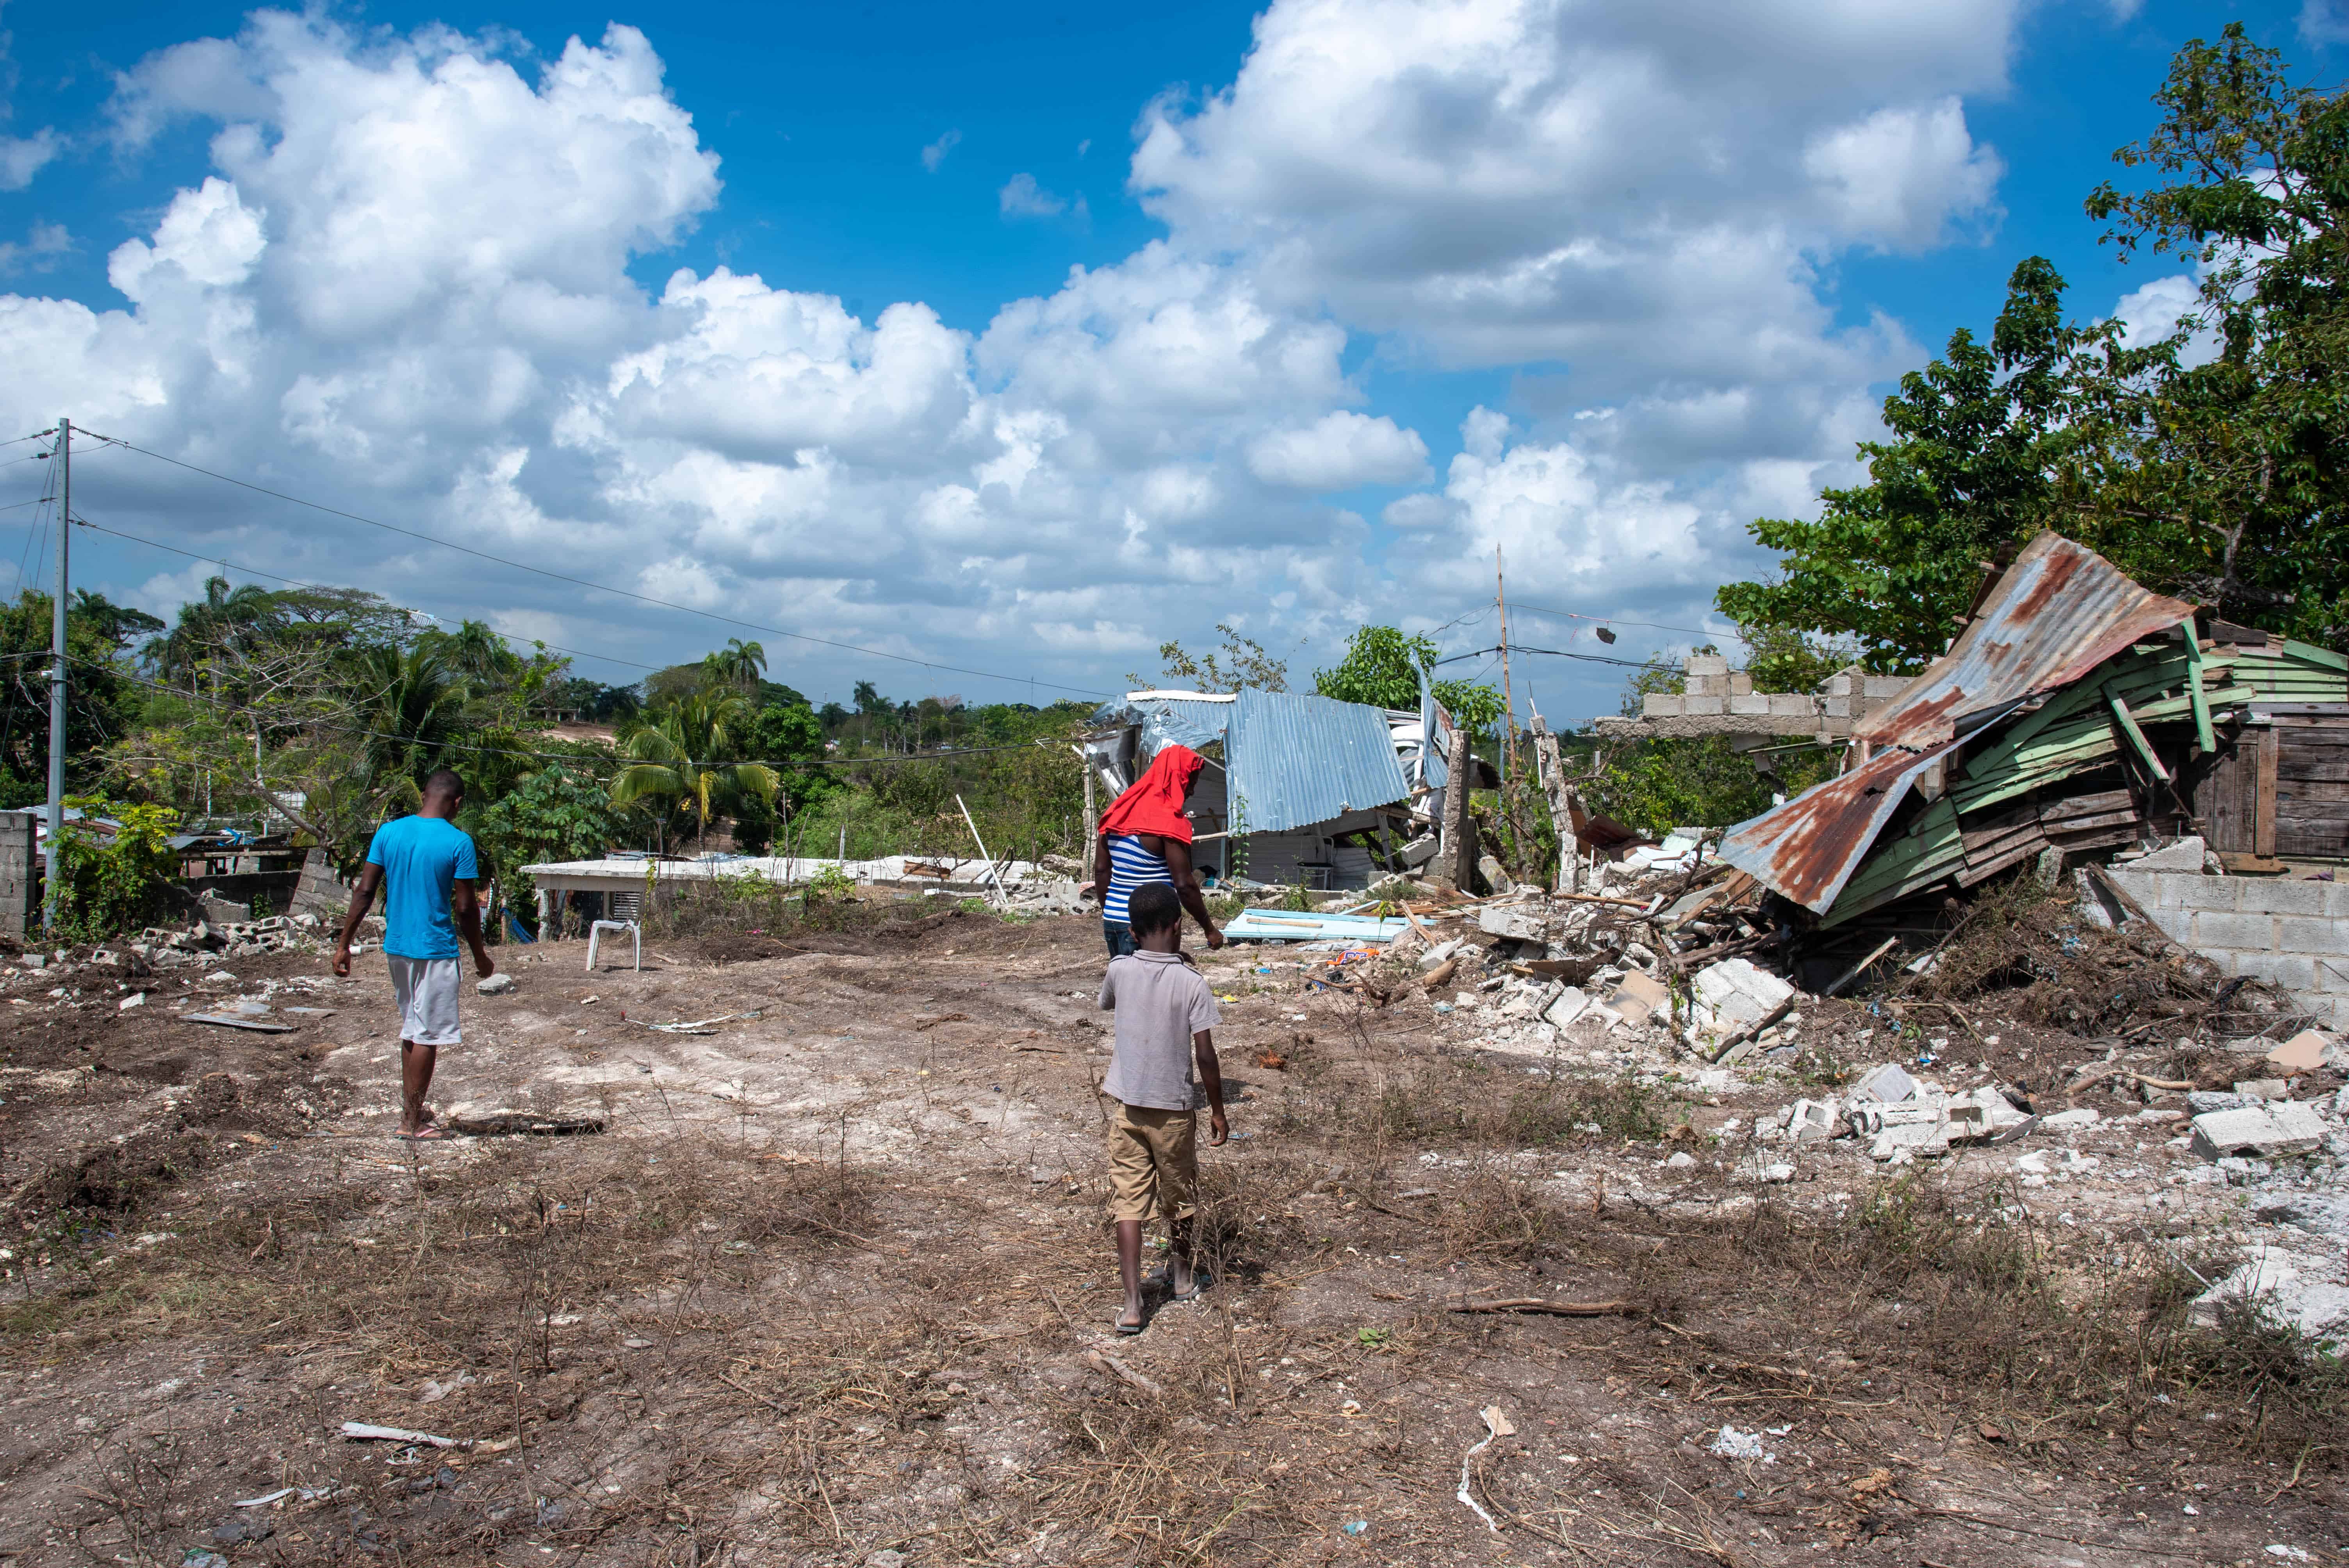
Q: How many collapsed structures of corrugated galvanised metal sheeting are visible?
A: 2